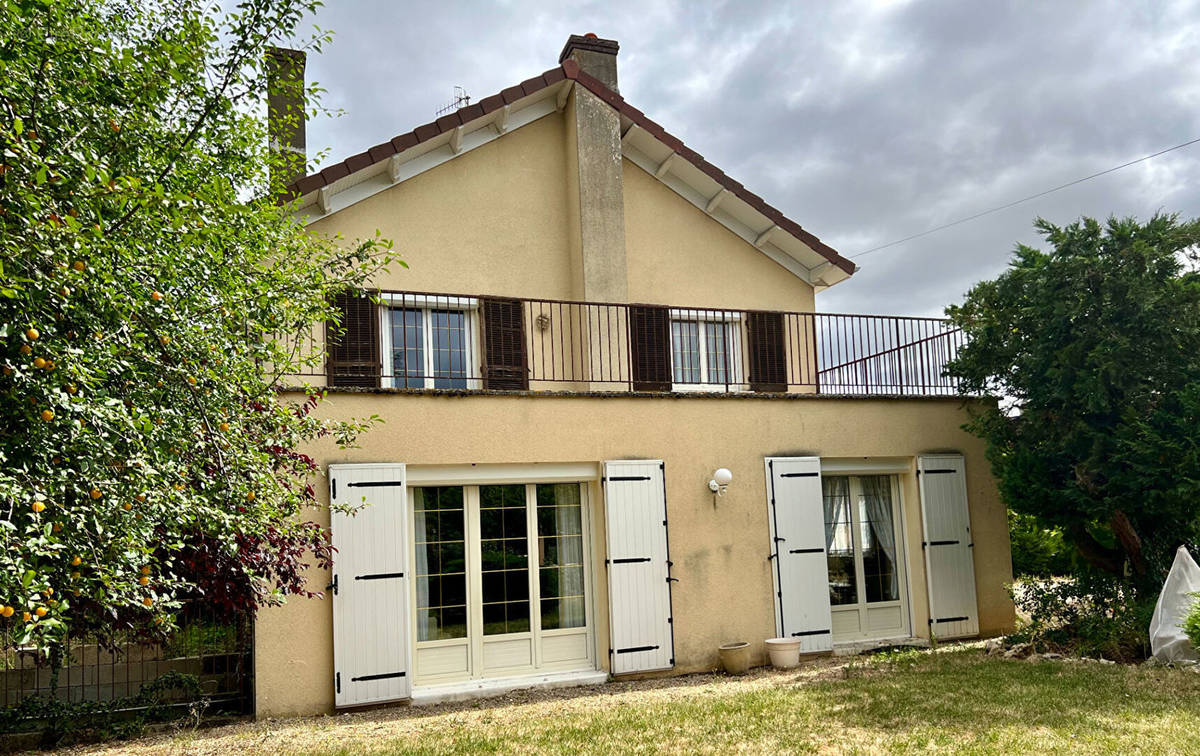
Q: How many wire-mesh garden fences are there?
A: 1